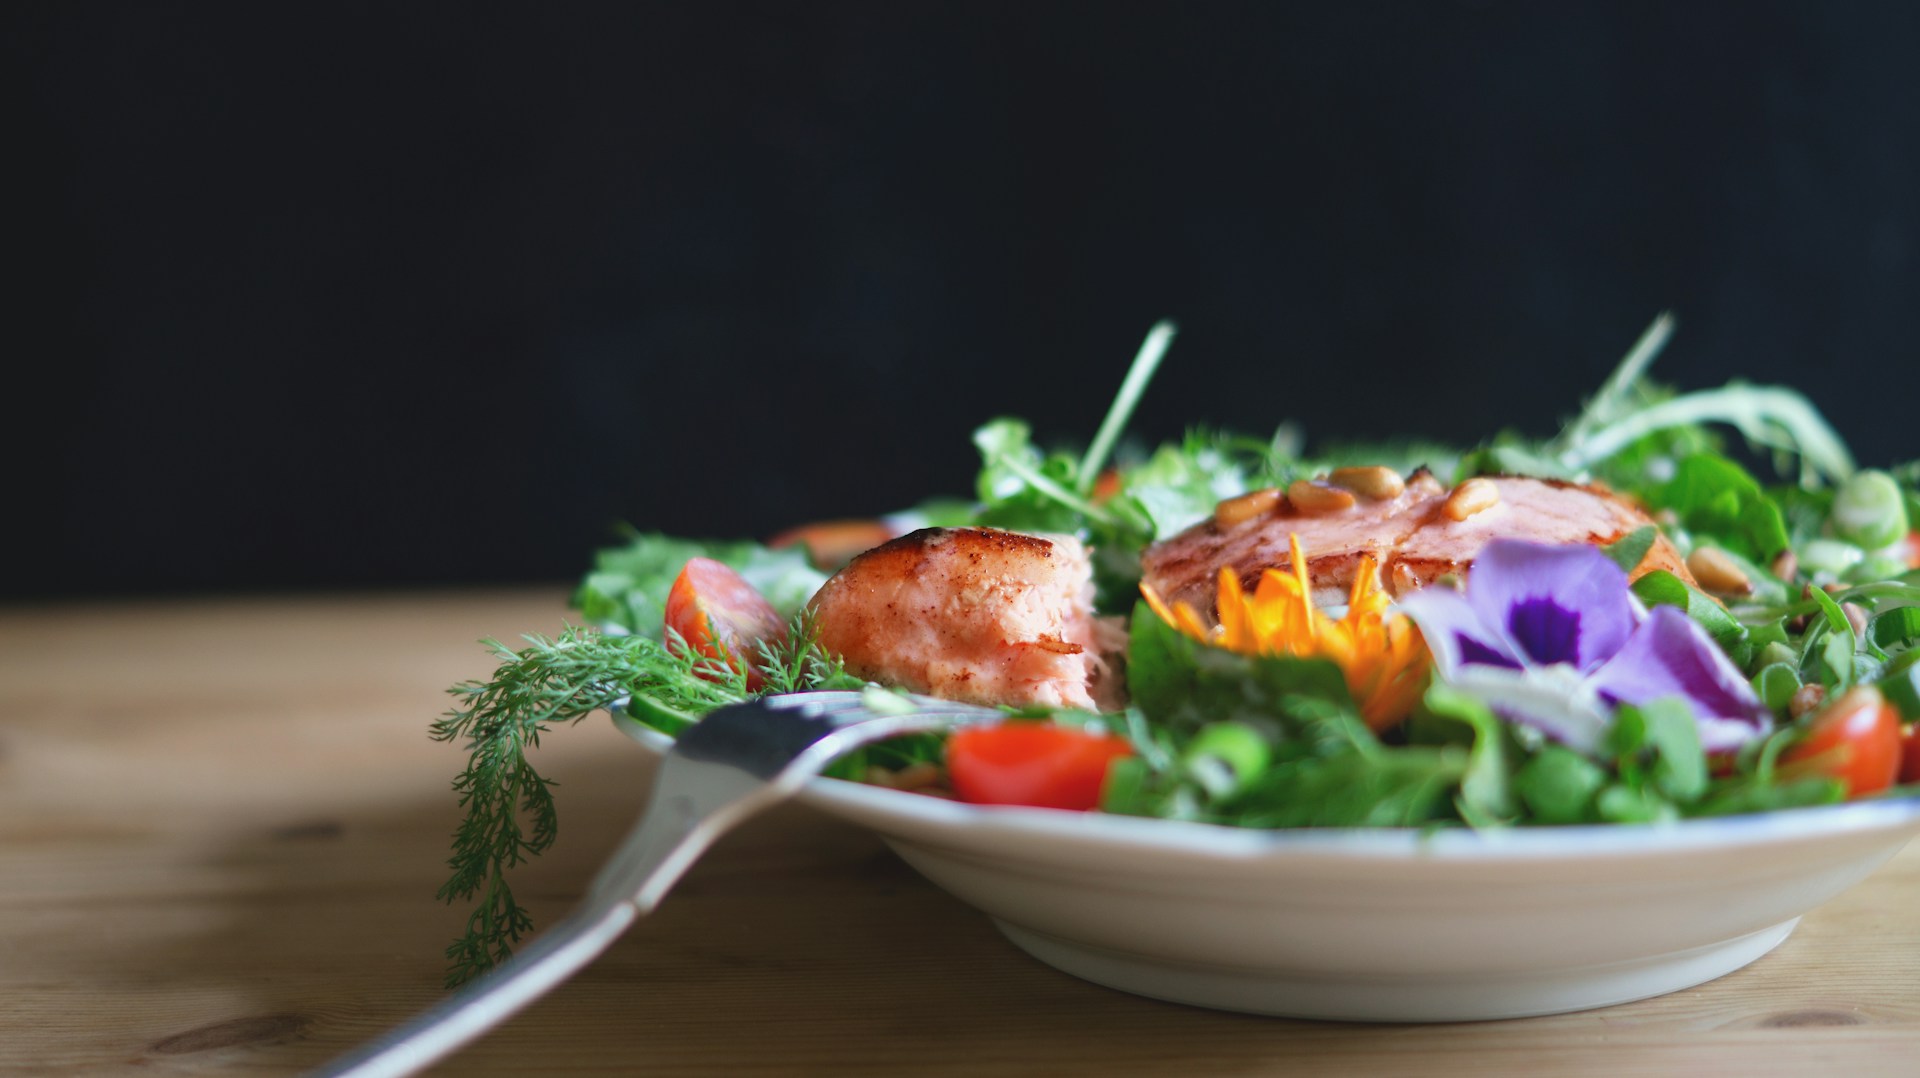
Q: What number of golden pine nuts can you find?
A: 5